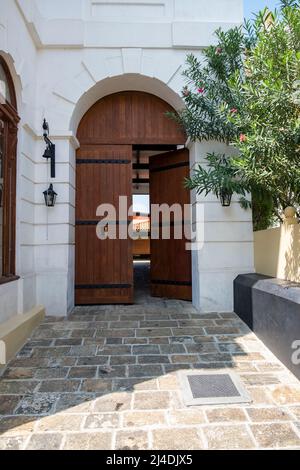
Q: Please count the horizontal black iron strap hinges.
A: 6